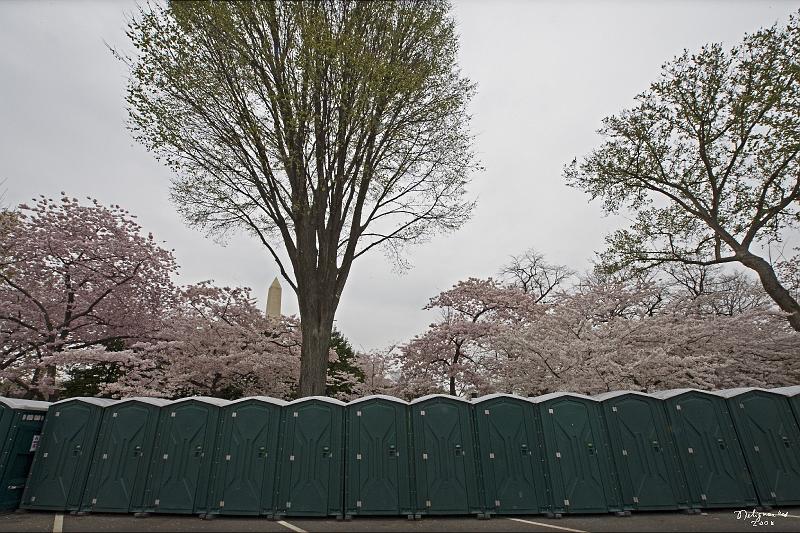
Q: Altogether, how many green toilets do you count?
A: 14